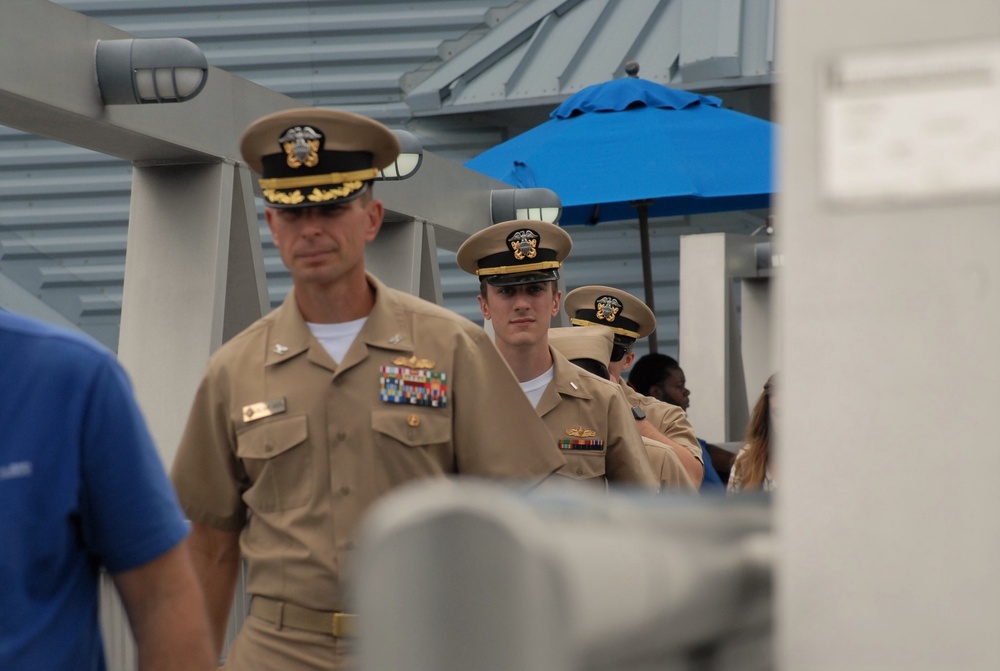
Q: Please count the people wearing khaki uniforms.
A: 4